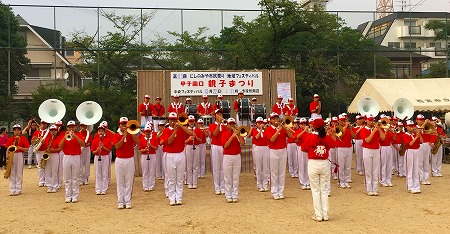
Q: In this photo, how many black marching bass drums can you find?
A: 4